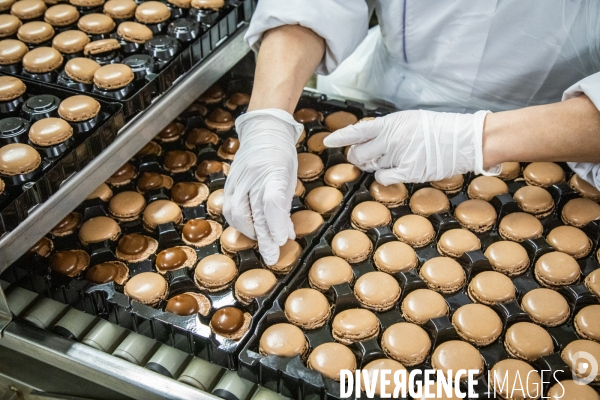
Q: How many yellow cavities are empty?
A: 0